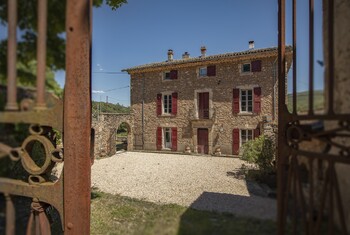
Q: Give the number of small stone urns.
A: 2